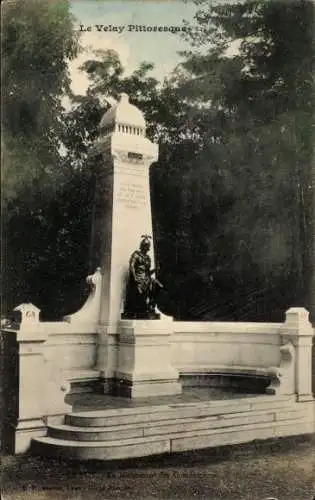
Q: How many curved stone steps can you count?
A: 3